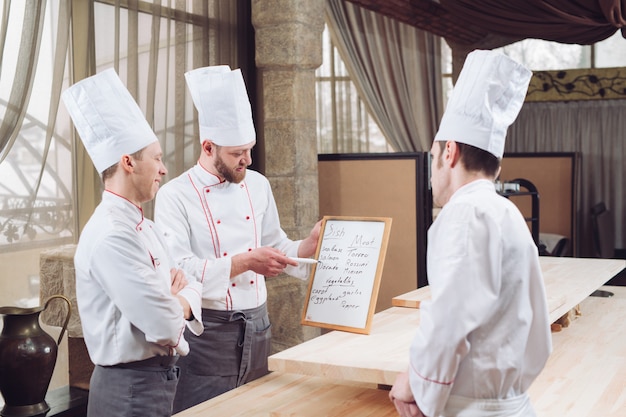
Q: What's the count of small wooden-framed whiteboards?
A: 1